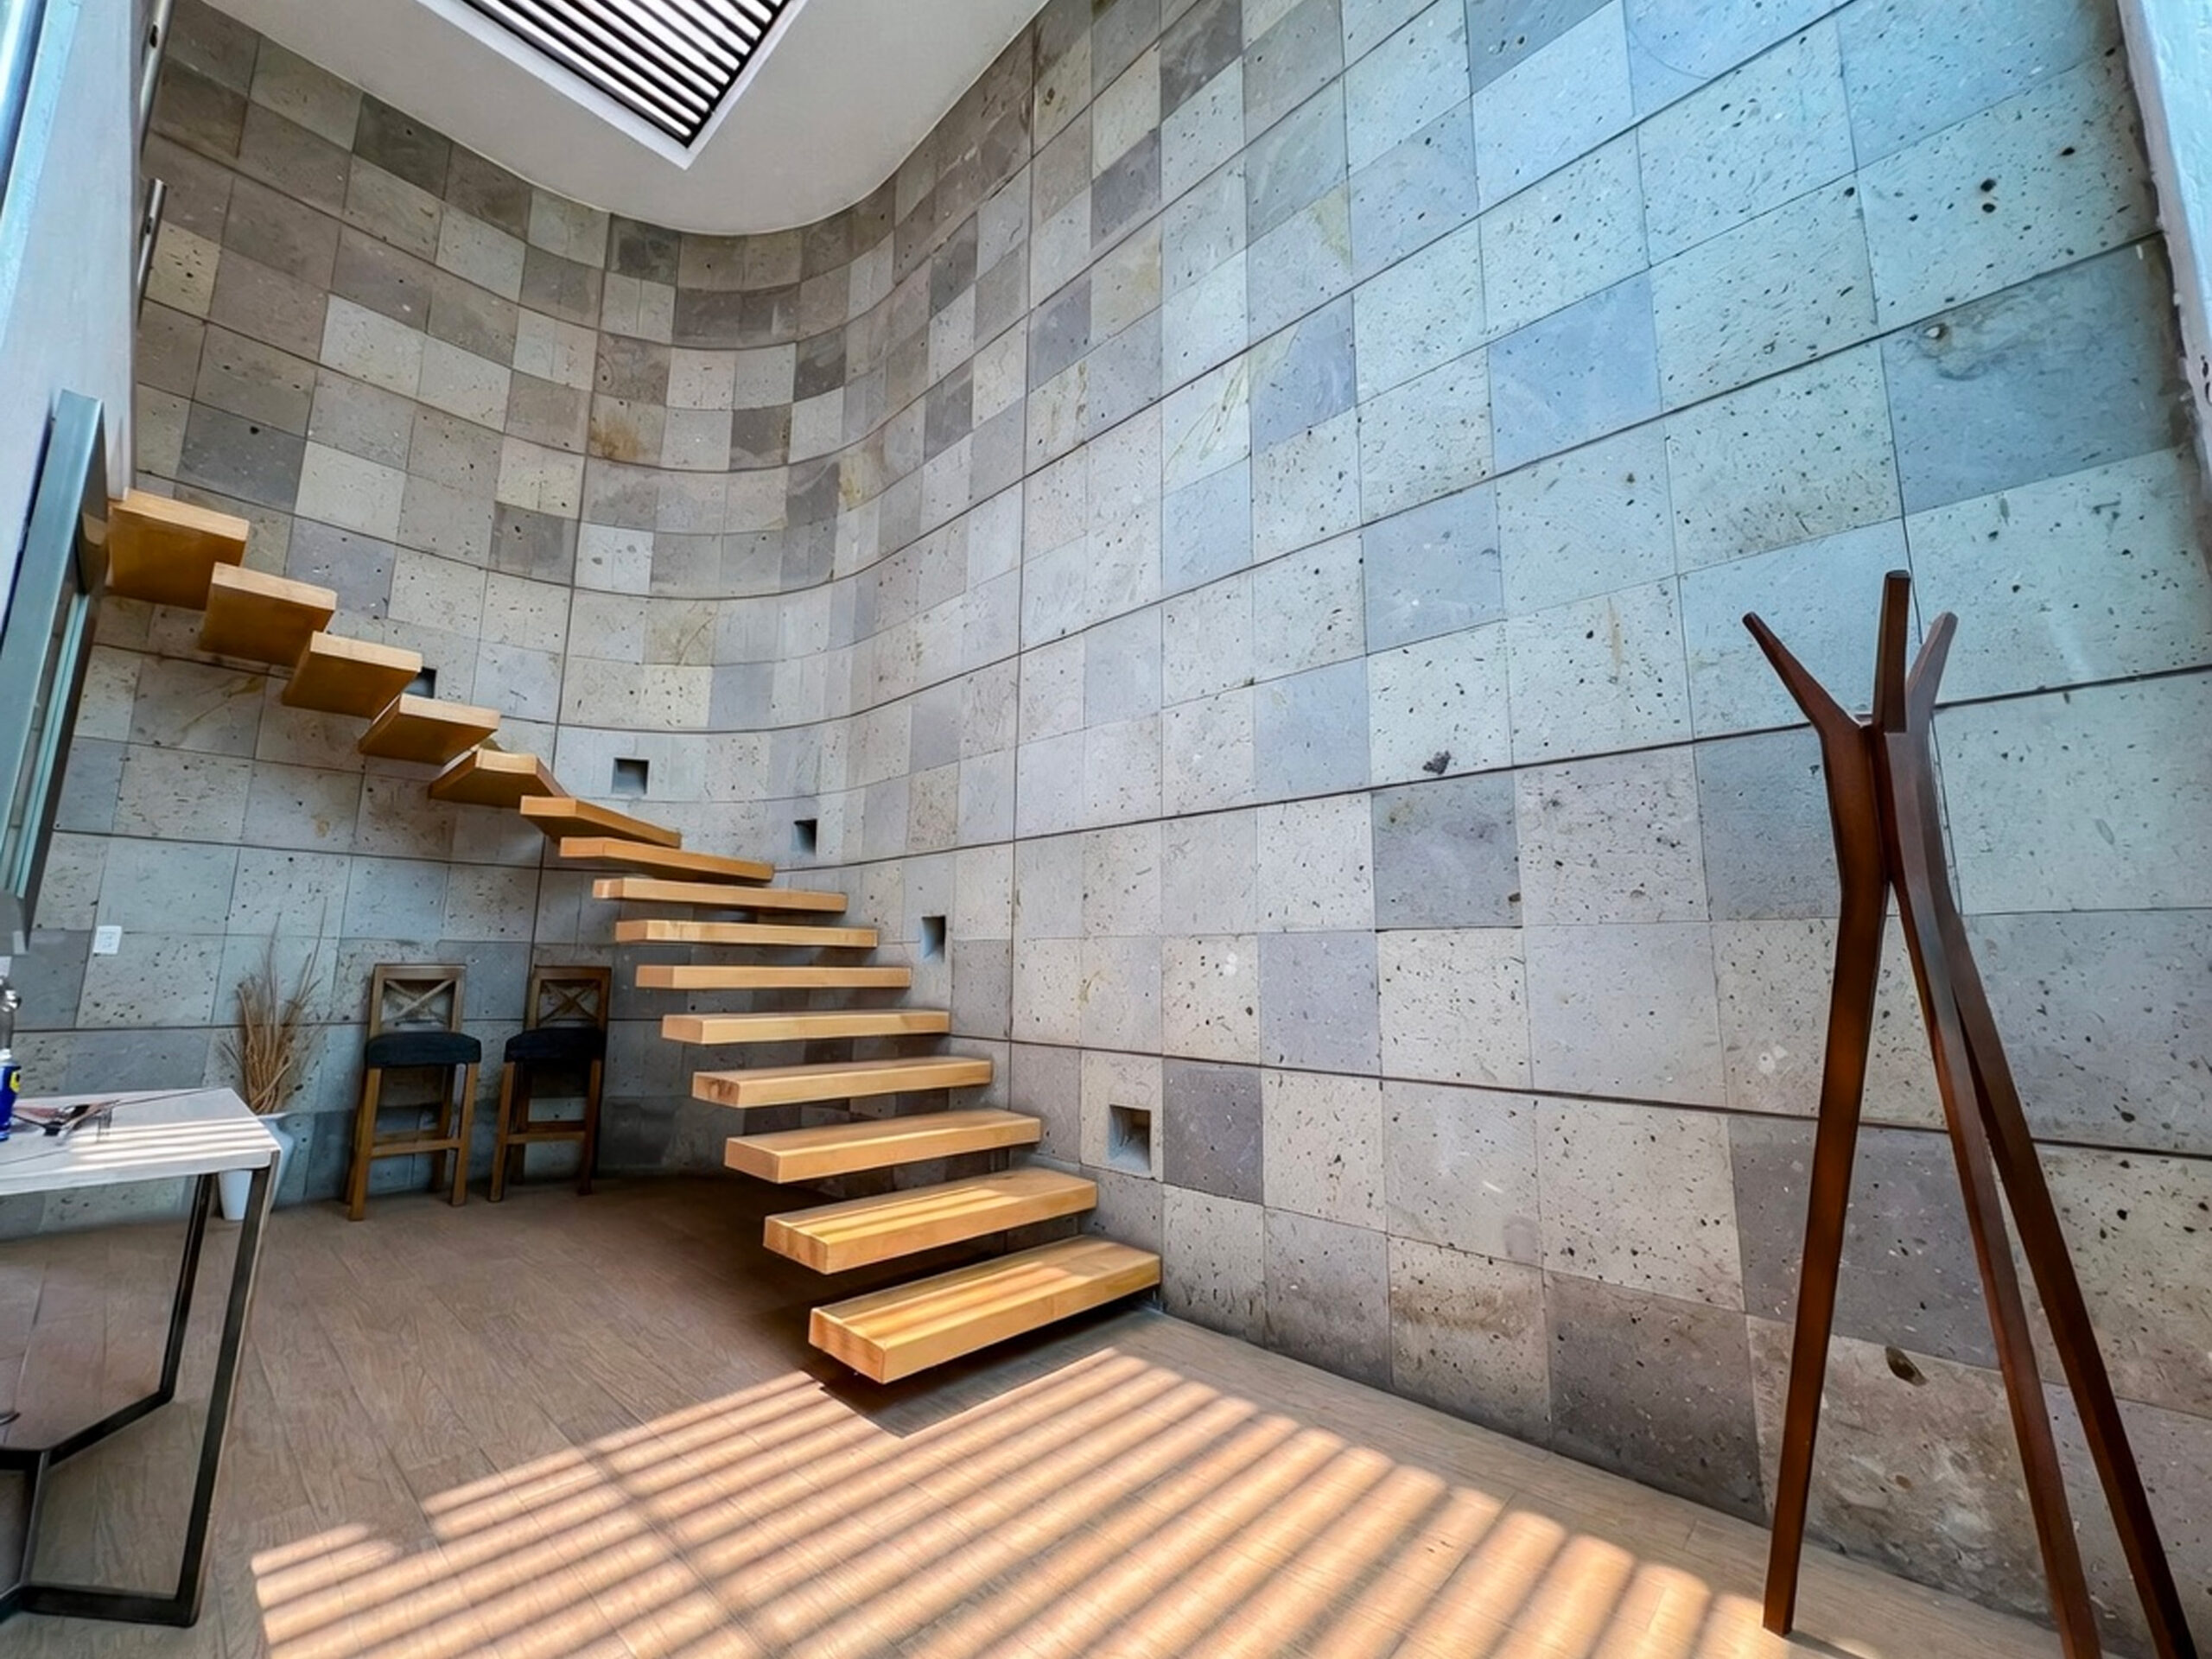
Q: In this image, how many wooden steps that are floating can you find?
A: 15